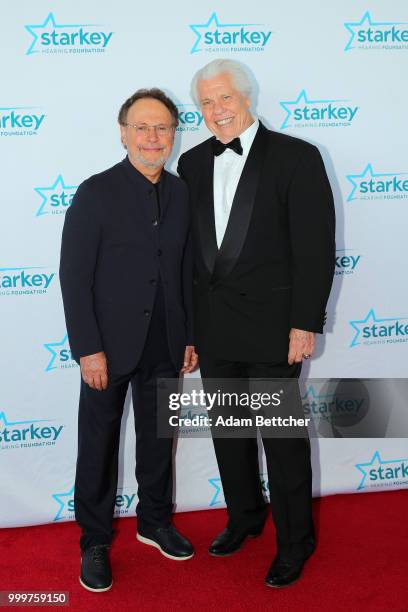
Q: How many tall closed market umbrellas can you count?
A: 0